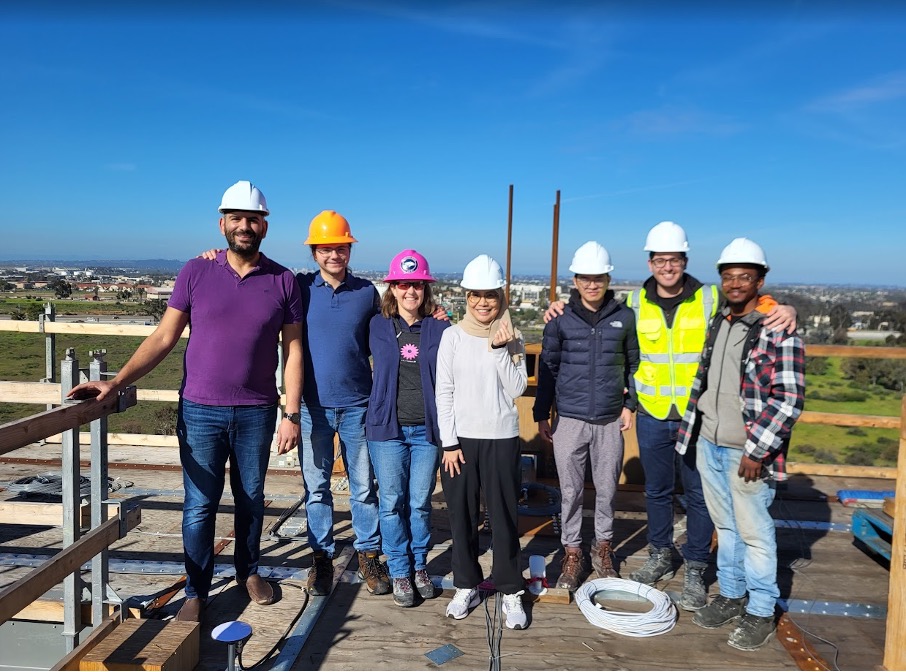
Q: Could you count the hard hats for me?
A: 7